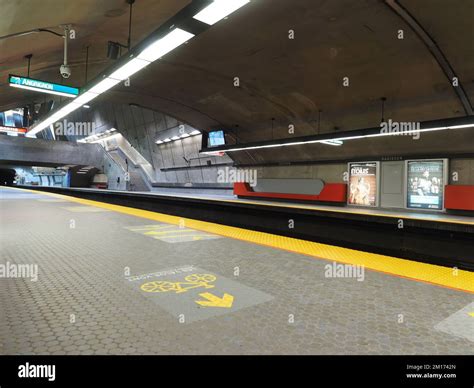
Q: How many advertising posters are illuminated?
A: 2